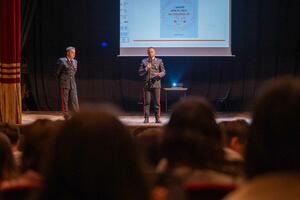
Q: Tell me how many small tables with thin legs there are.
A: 1